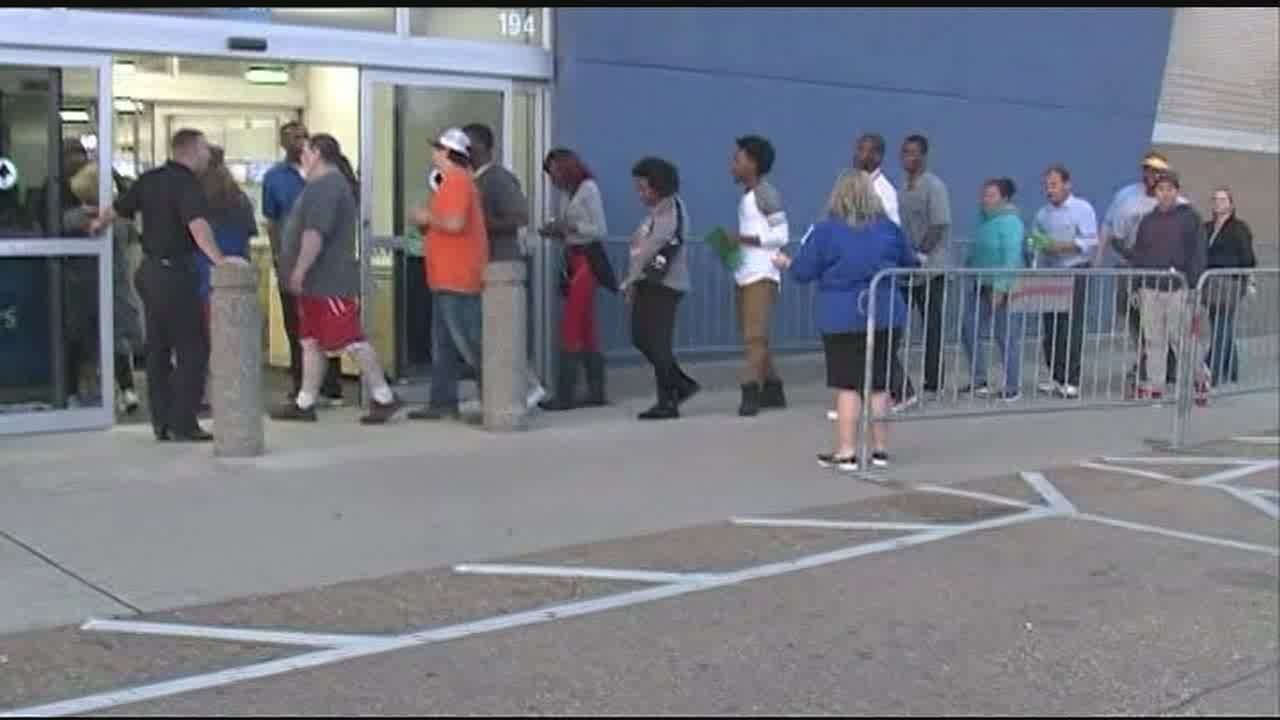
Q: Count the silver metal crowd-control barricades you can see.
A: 2